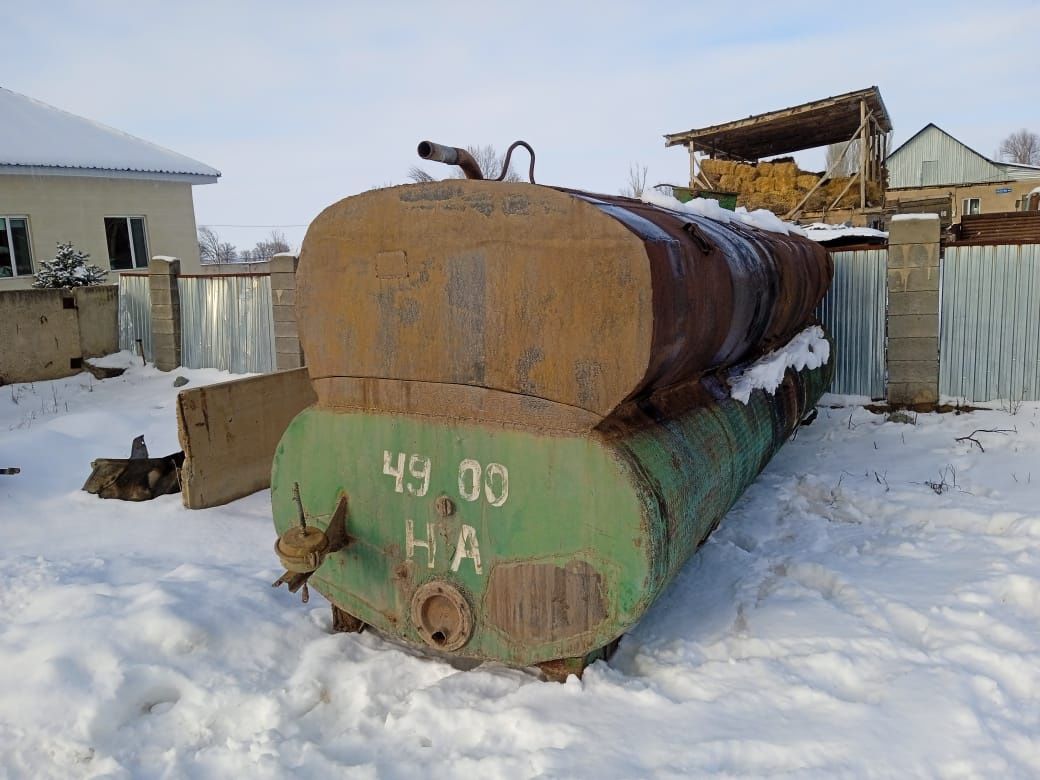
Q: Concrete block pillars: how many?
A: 3